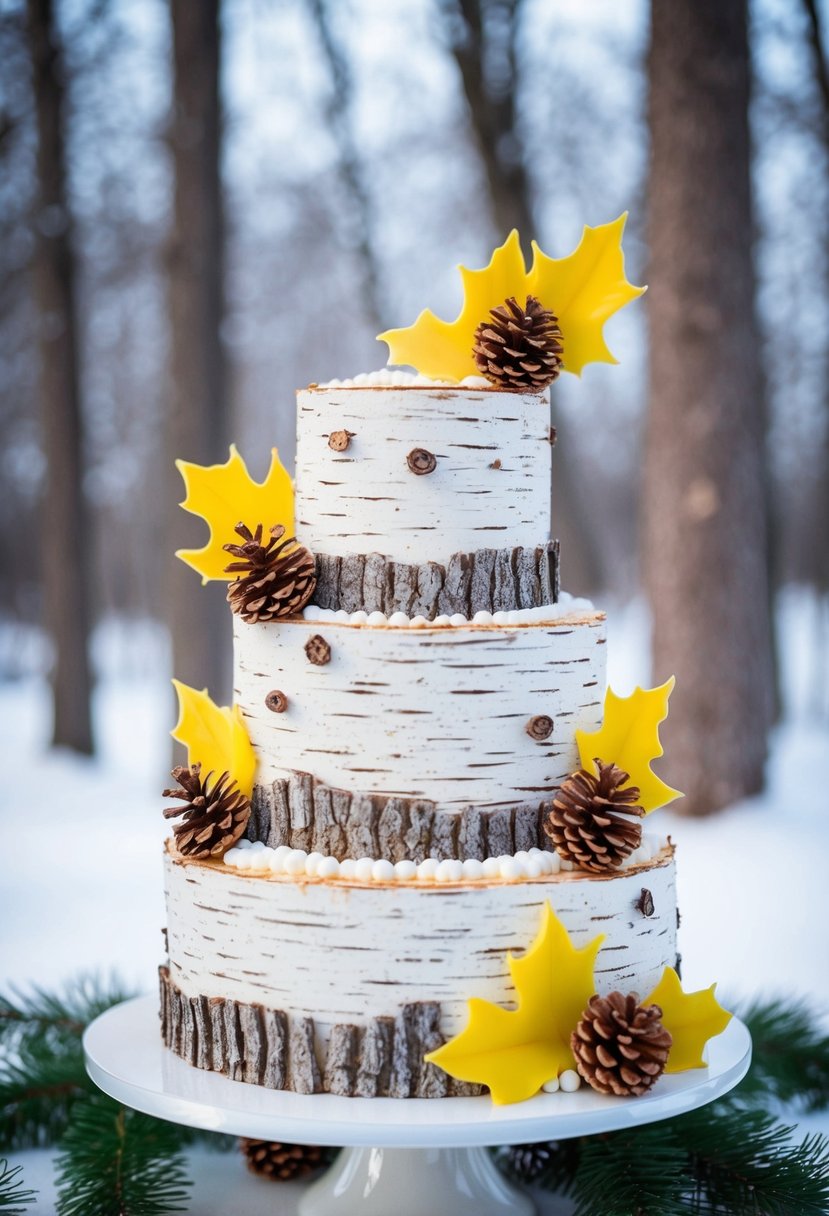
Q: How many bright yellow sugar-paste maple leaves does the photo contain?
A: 7